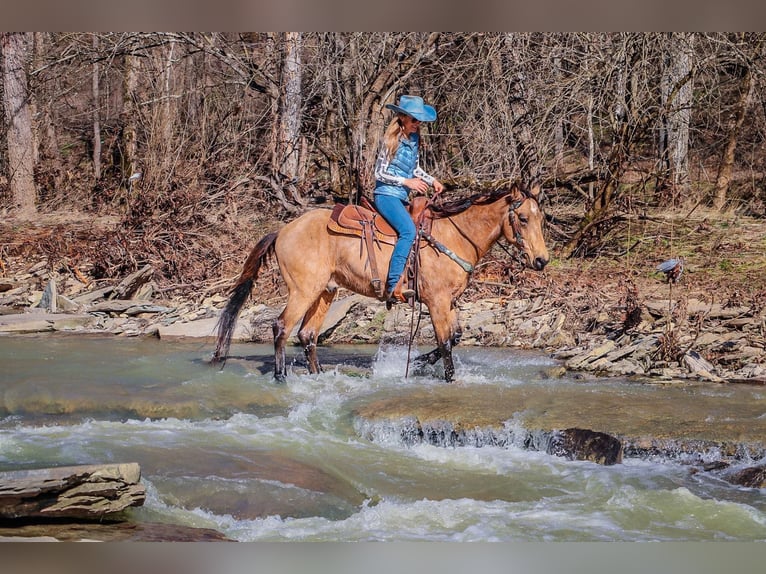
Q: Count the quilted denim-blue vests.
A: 1